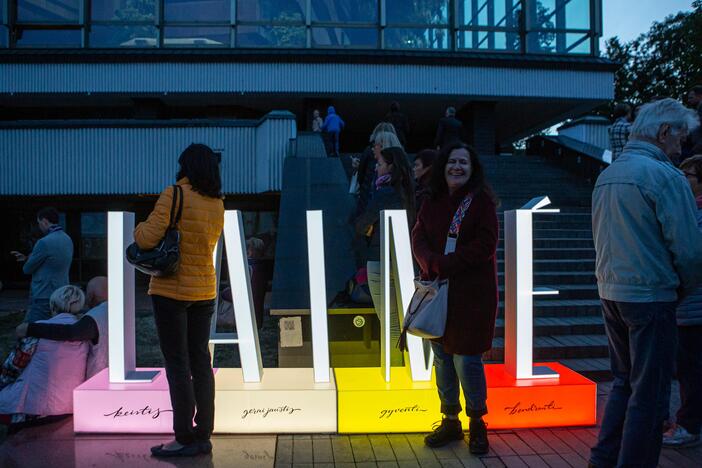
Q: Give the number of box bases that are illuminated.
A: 4